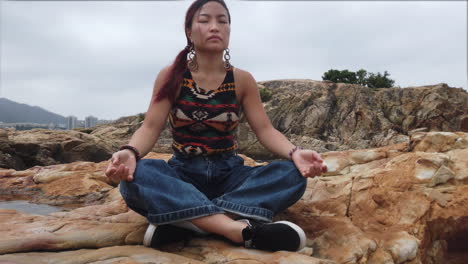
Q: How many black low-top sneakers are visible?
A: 2